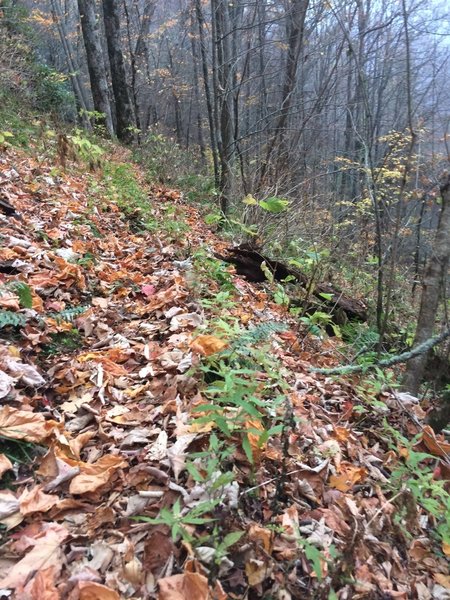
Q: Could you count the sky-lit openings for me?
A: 1